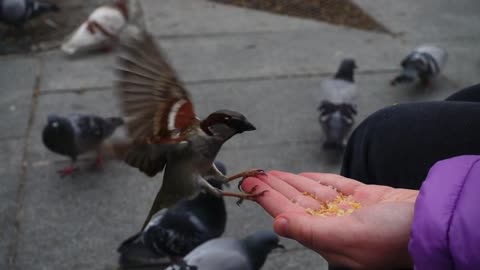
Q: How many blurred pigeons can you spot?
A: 7